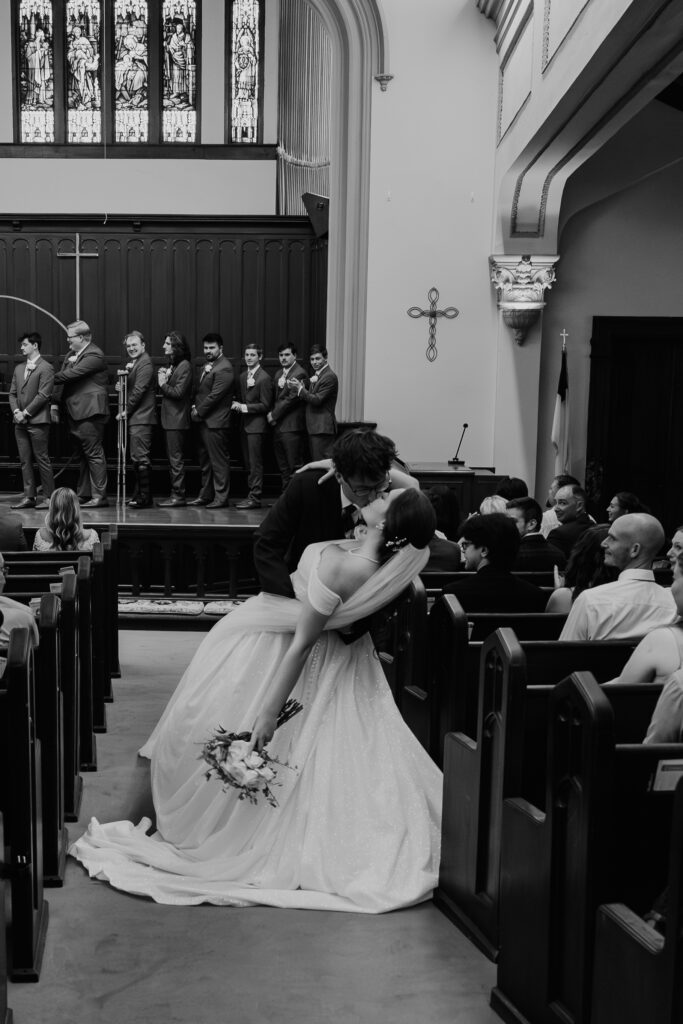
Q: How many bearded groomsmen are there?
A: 1